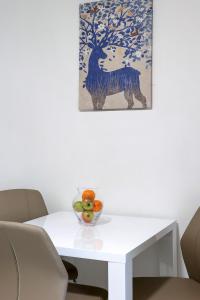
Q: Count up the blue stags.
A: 1